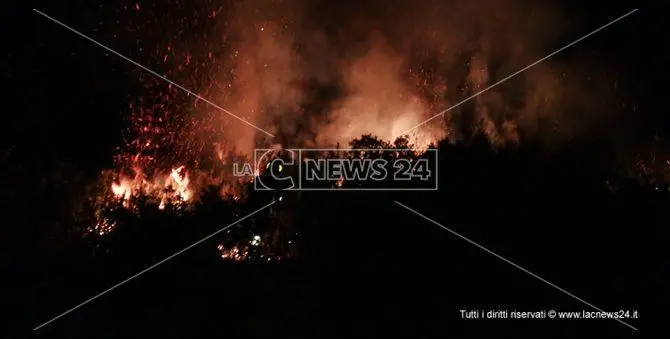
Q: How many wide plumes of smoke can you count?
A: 2